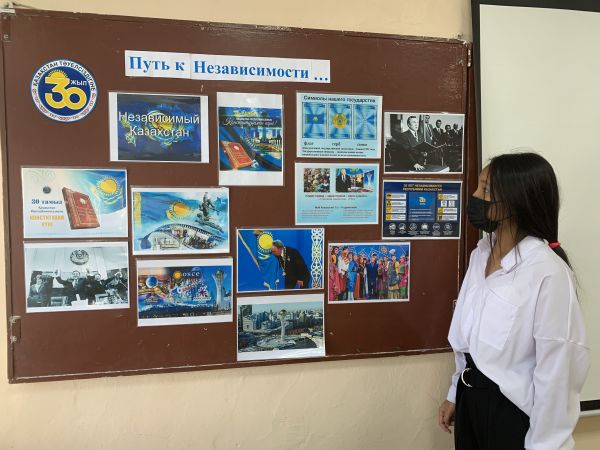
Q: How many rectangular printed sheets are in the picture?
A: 13